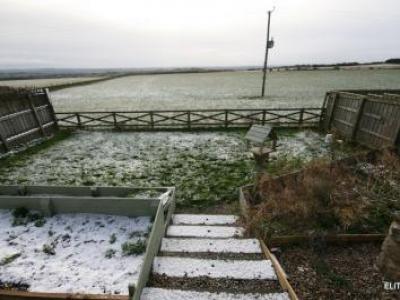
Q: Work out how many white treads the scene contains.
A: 5